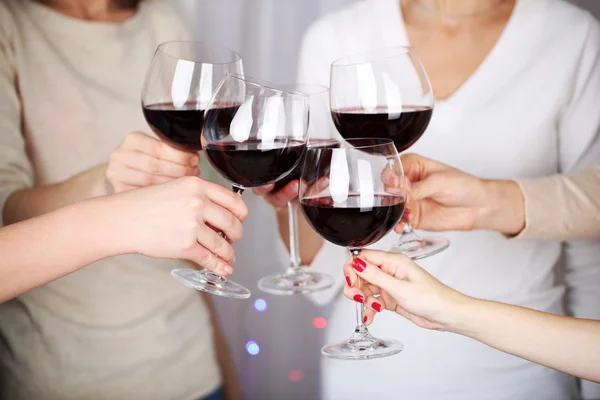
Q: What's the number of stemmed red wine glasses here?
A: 5